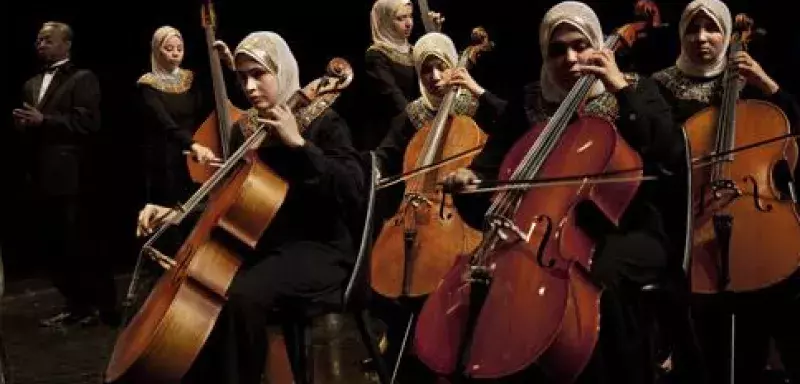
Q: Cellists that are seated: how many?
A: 4